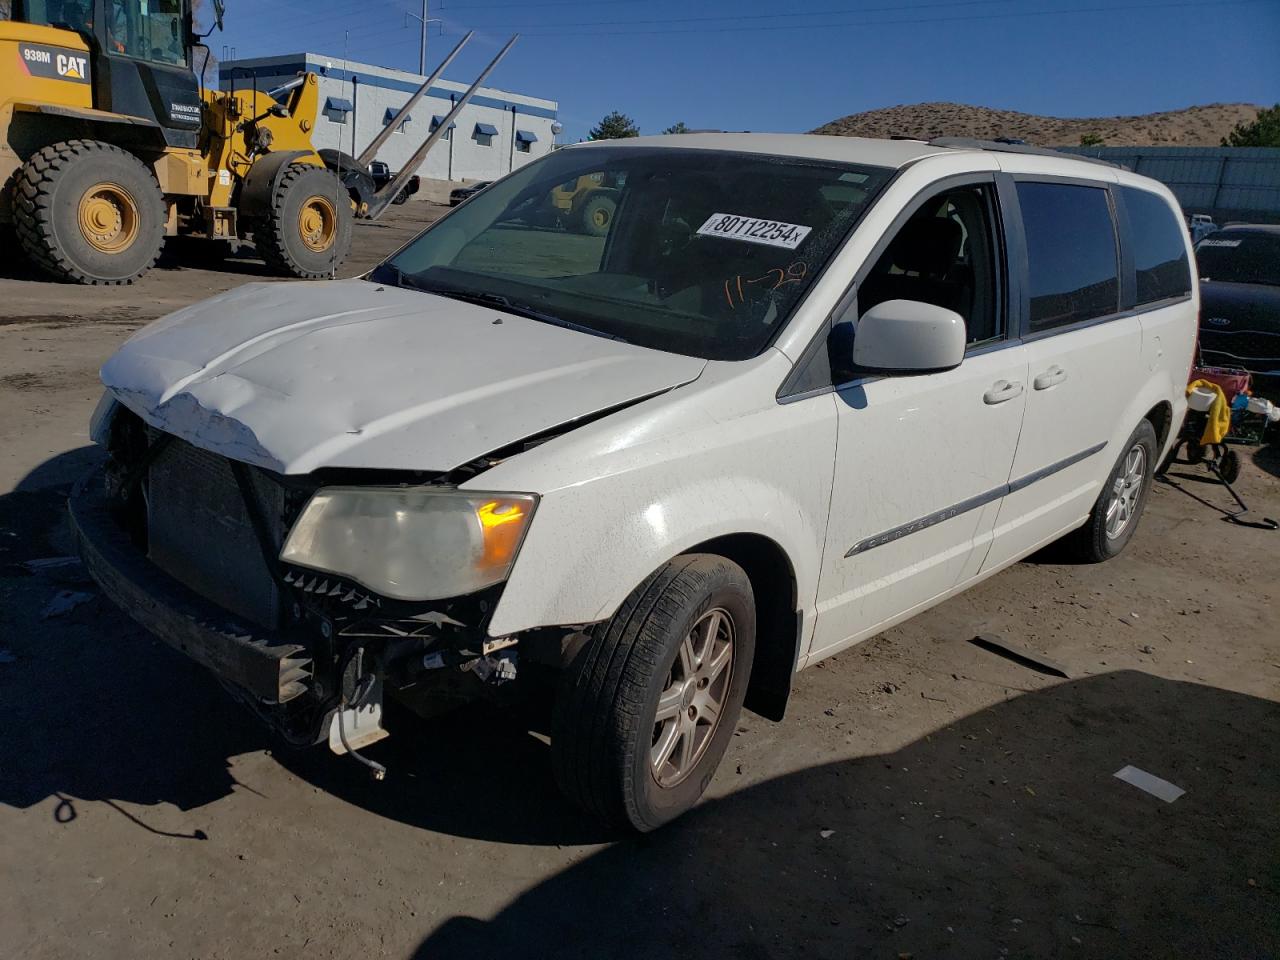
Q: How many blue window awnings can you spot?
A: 5